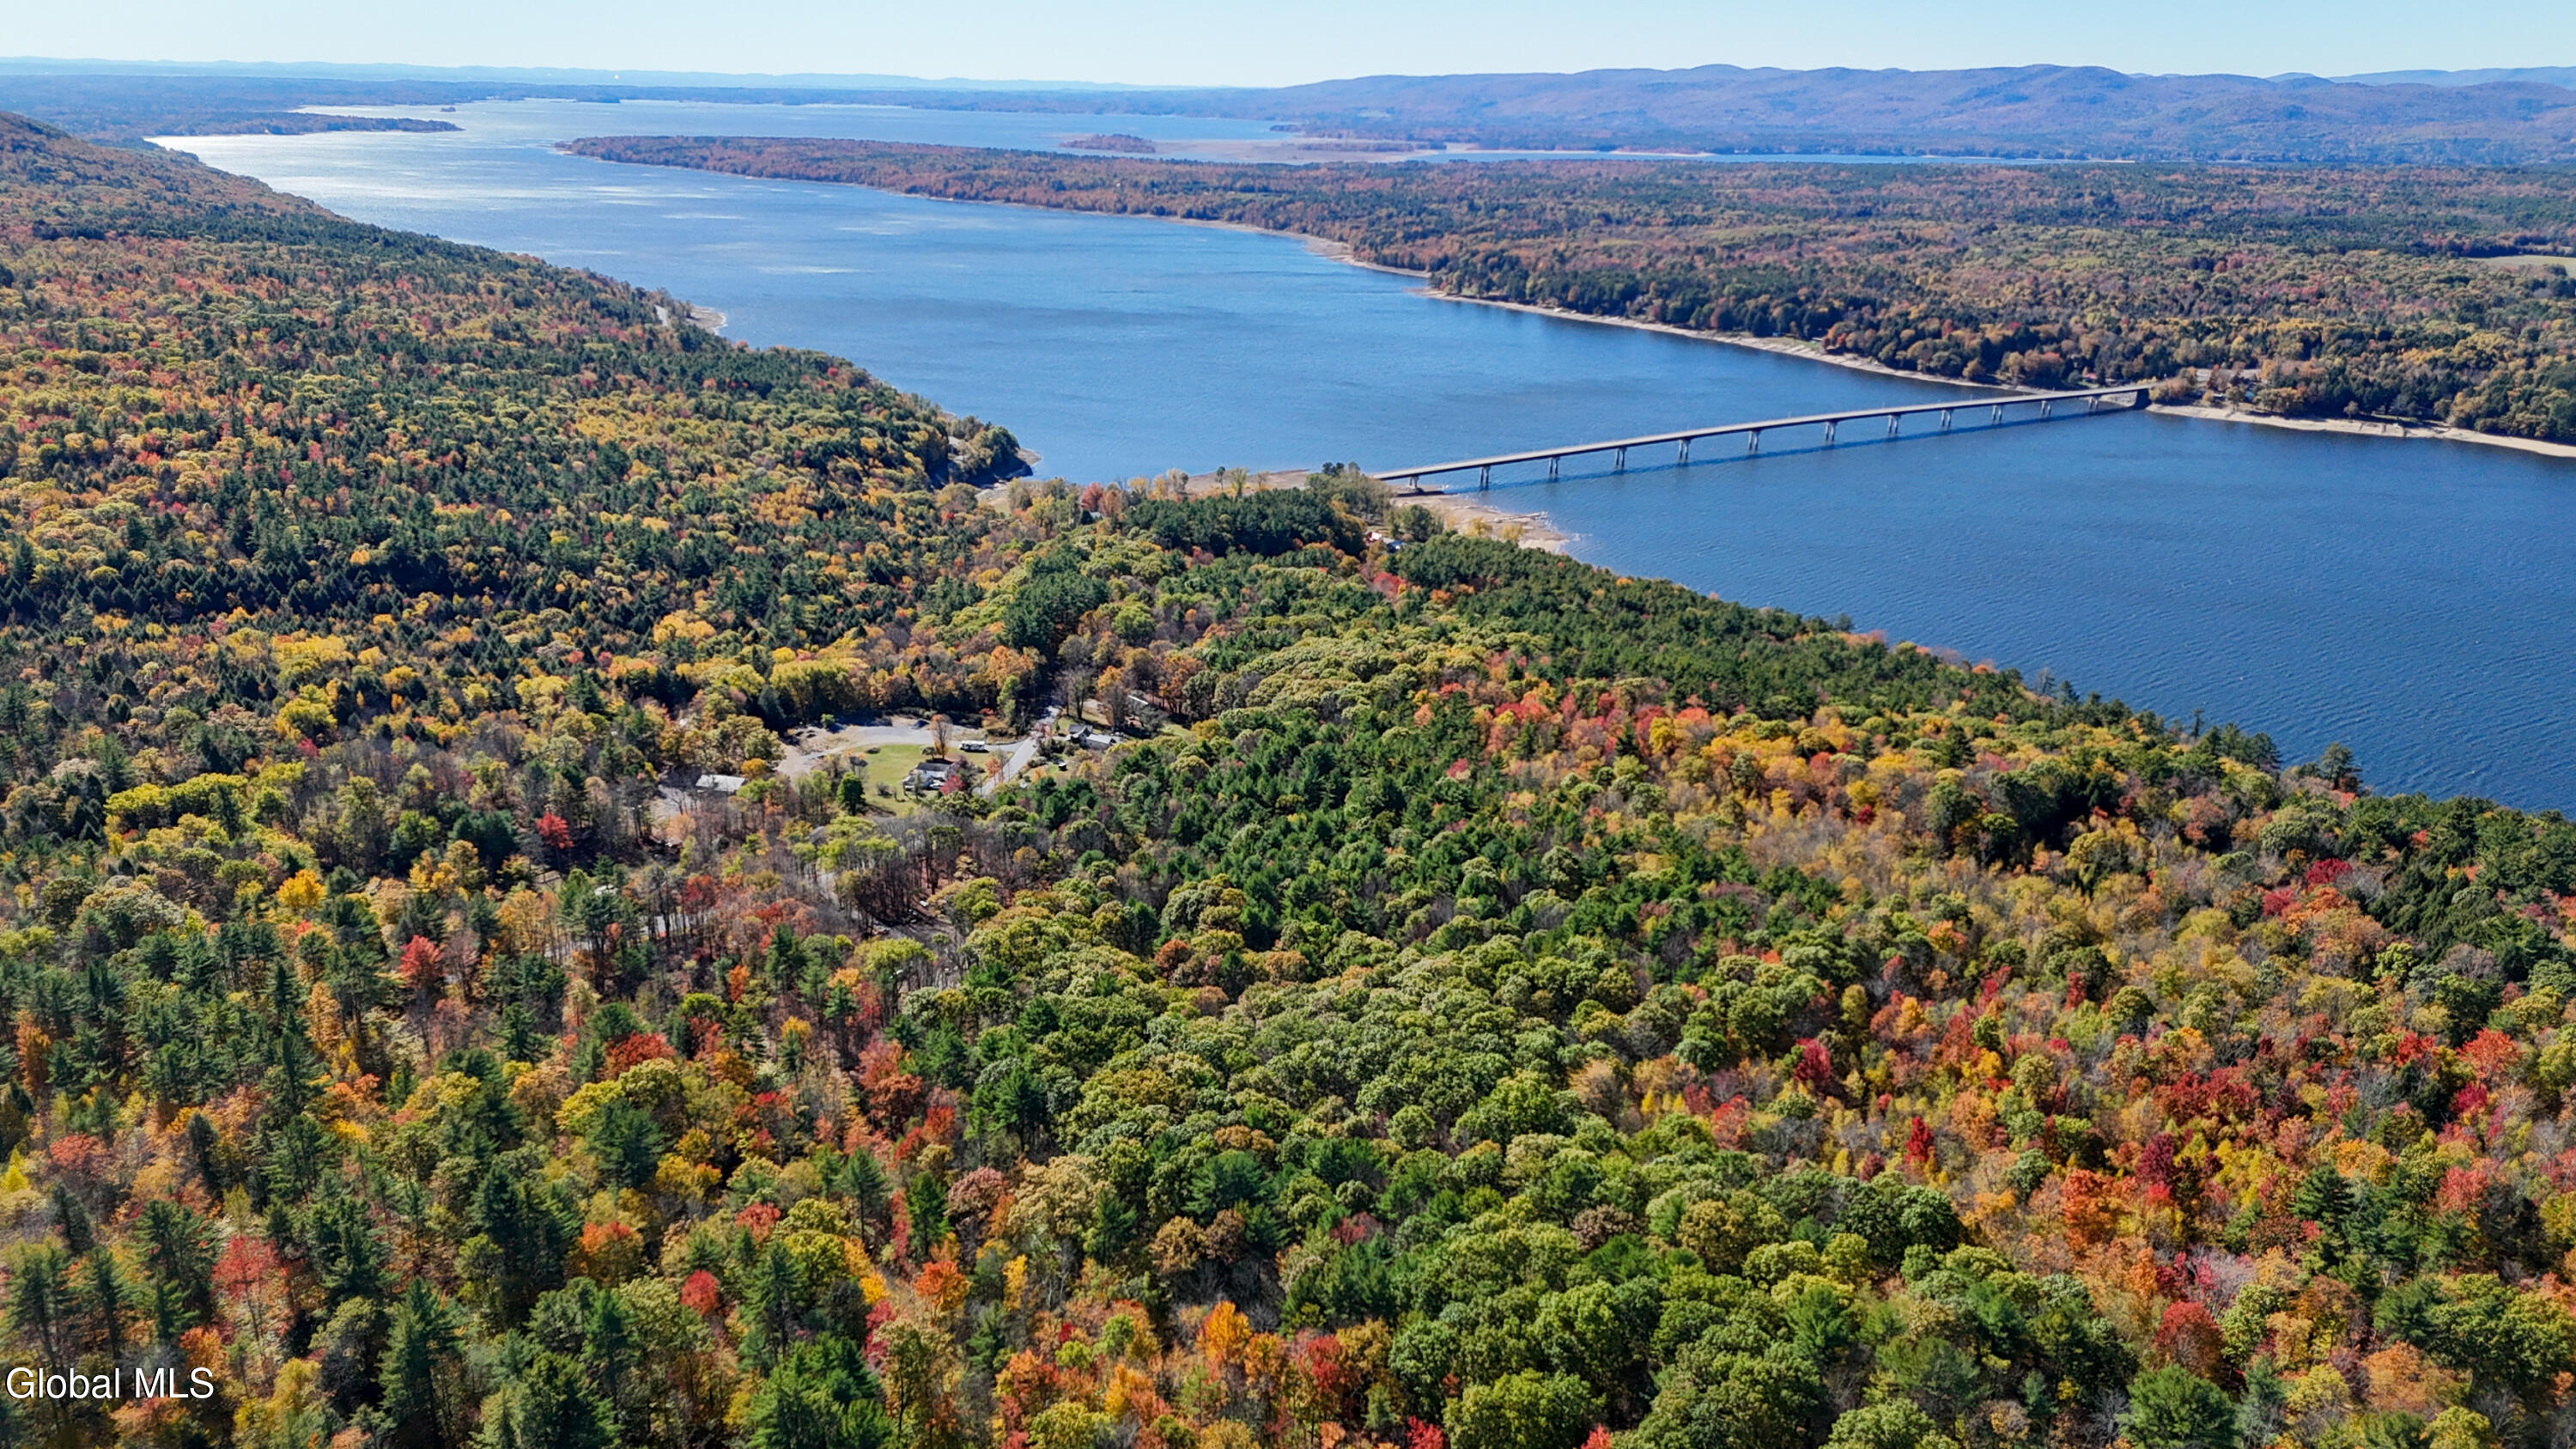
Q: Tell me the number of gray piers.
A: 12